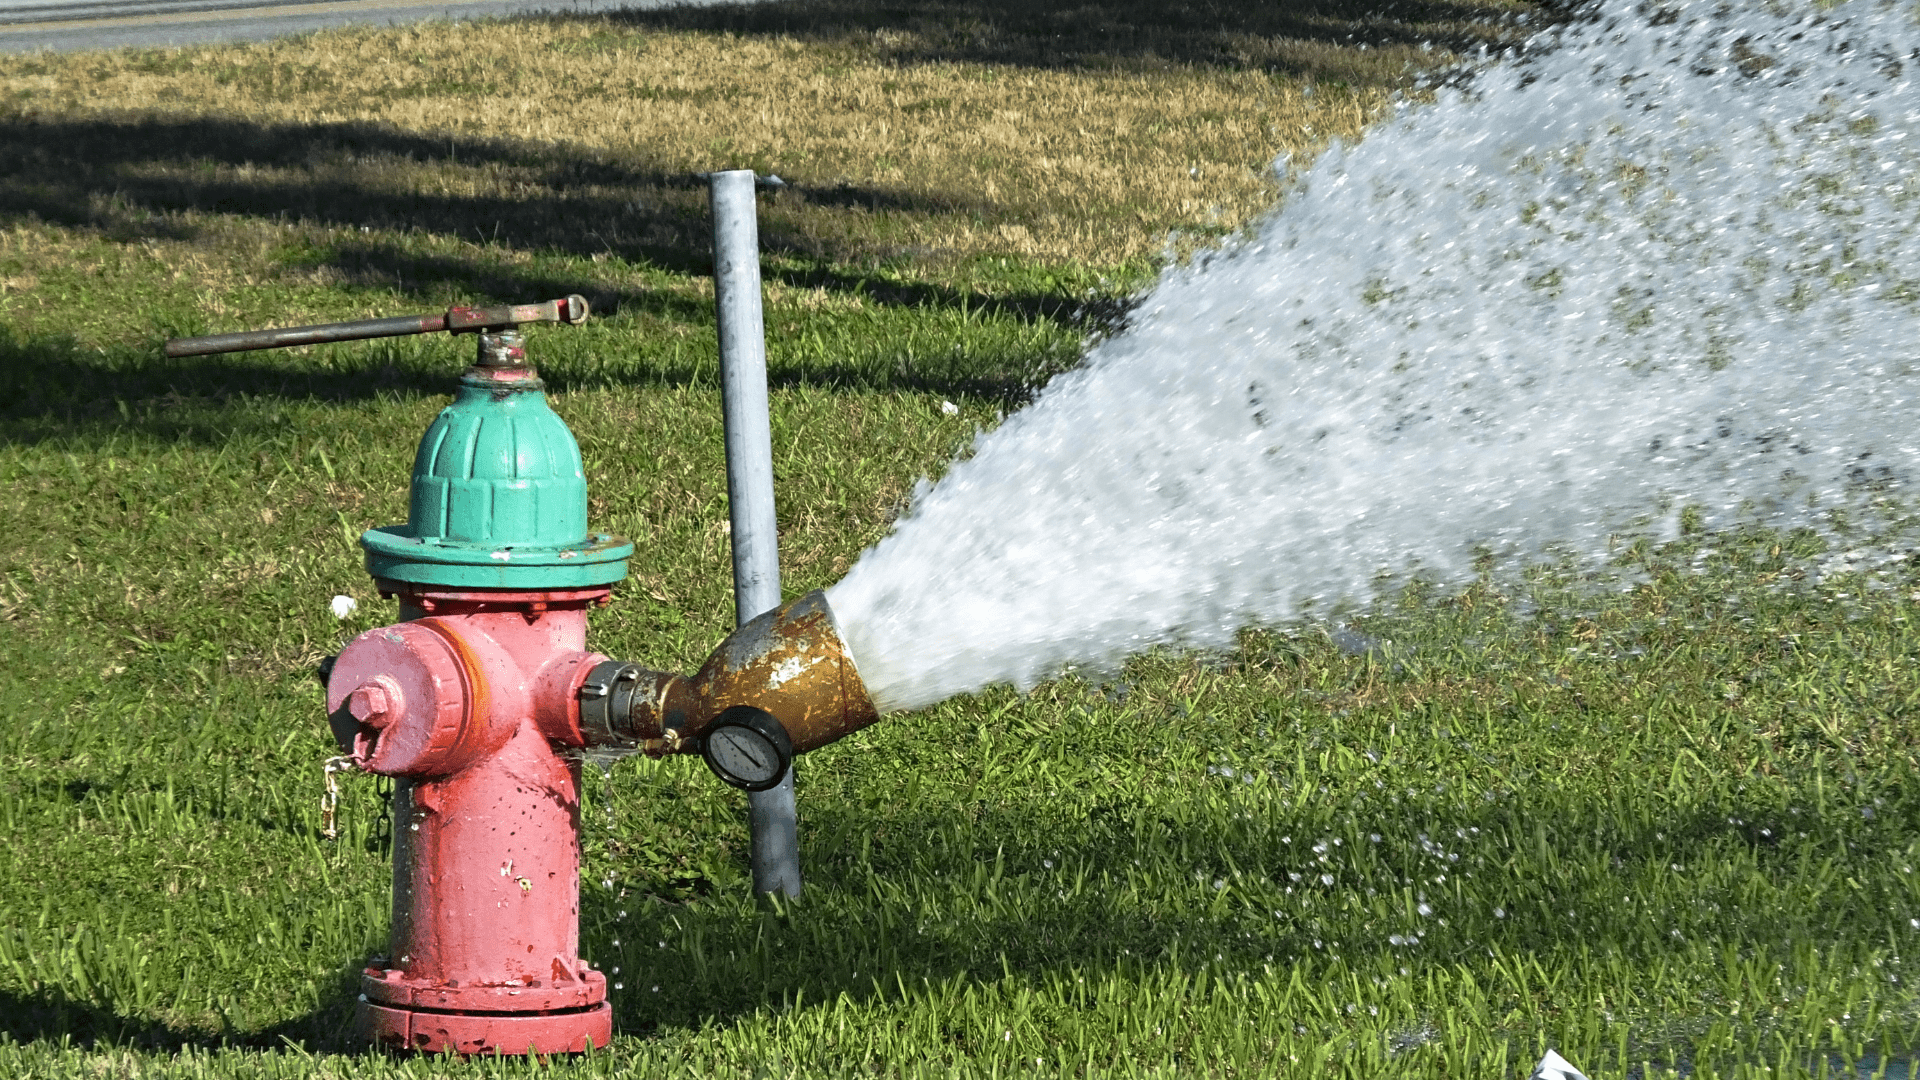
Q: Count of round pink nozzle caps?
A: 1